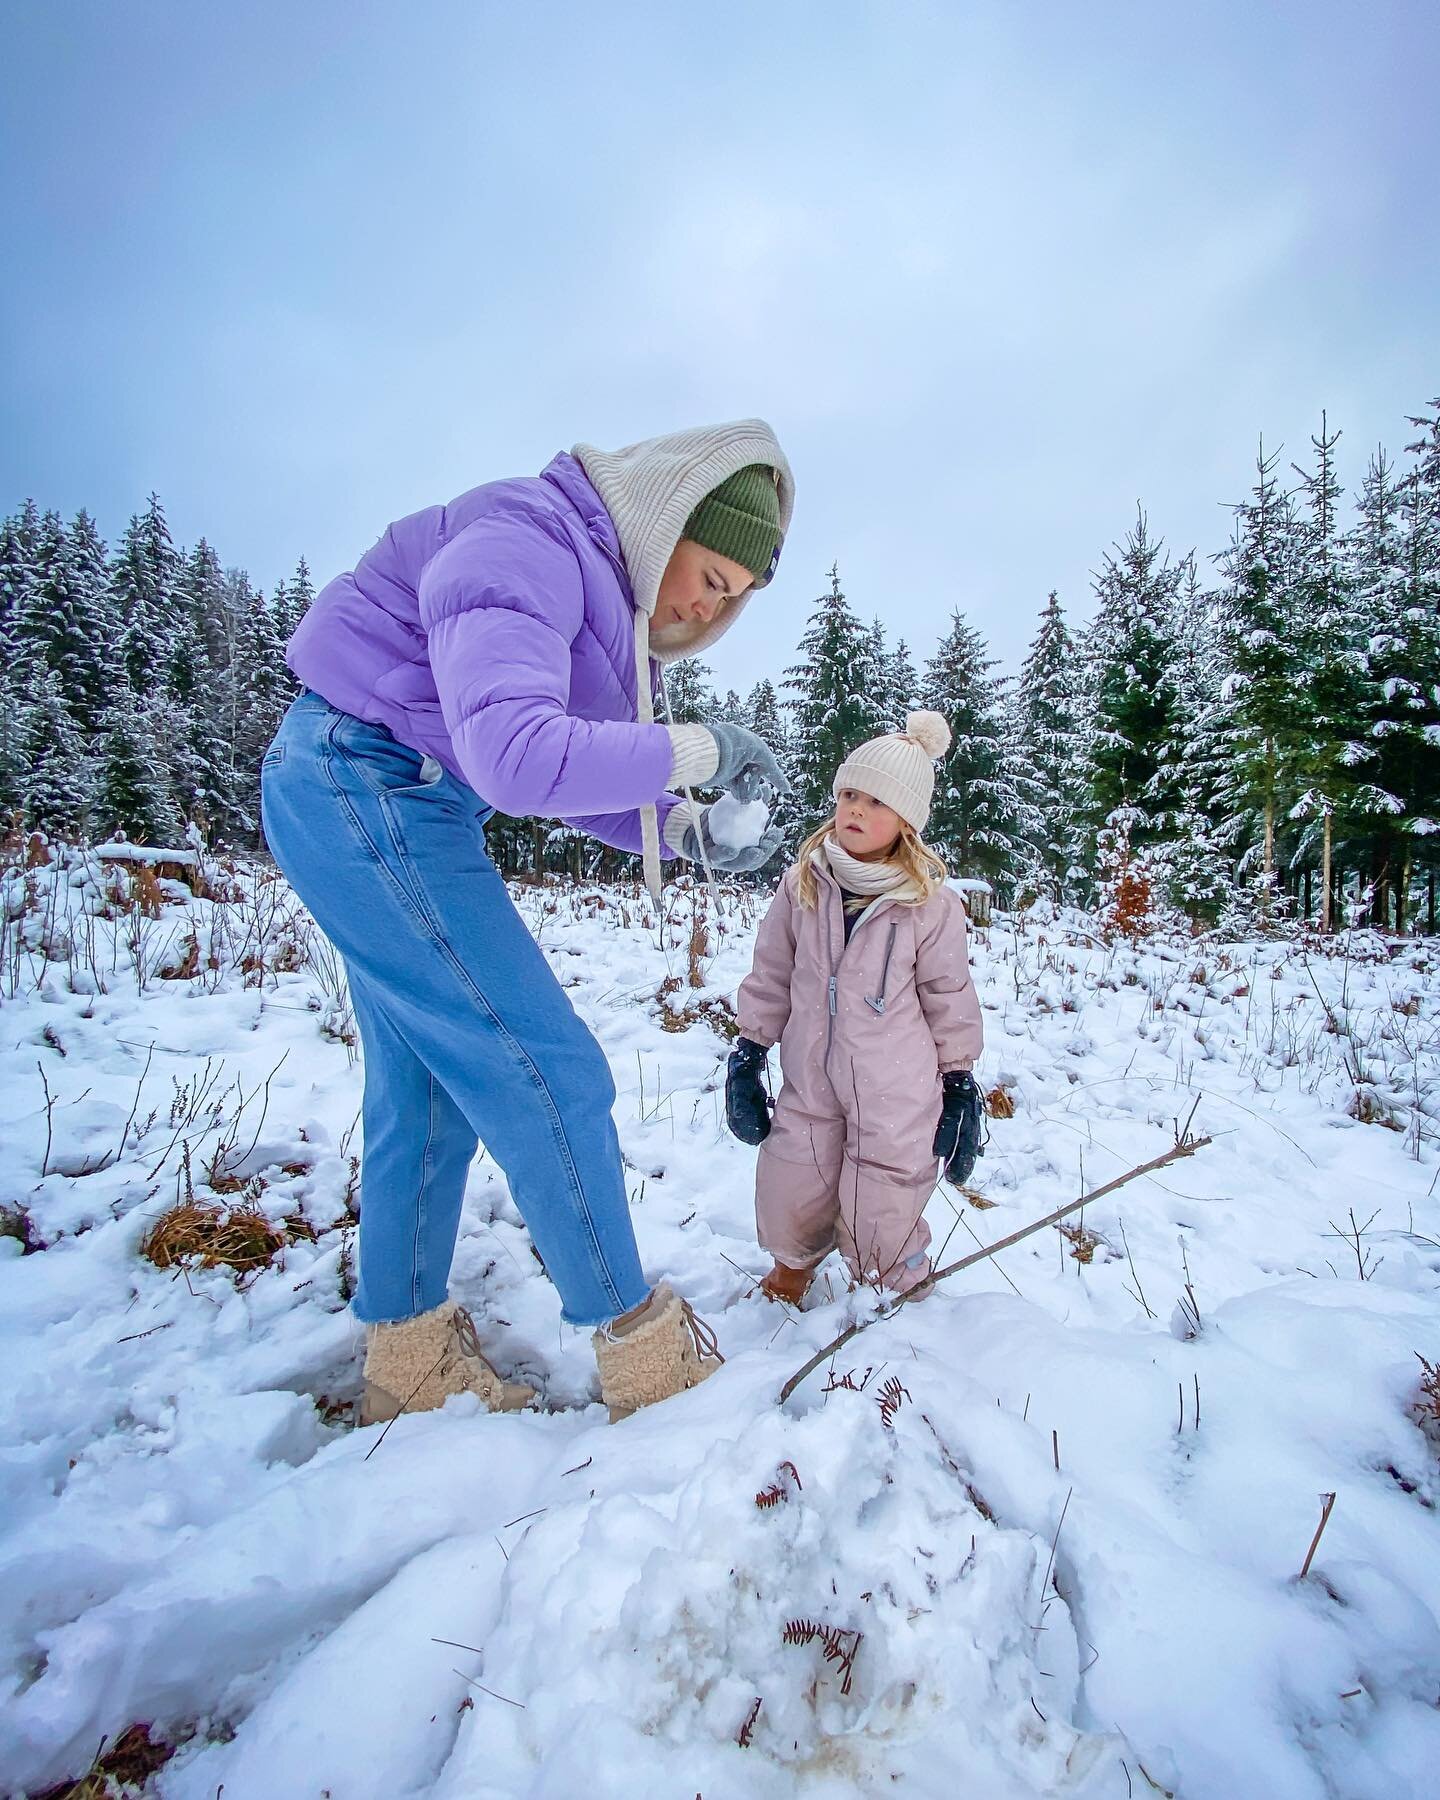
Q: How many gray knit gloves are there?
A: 2